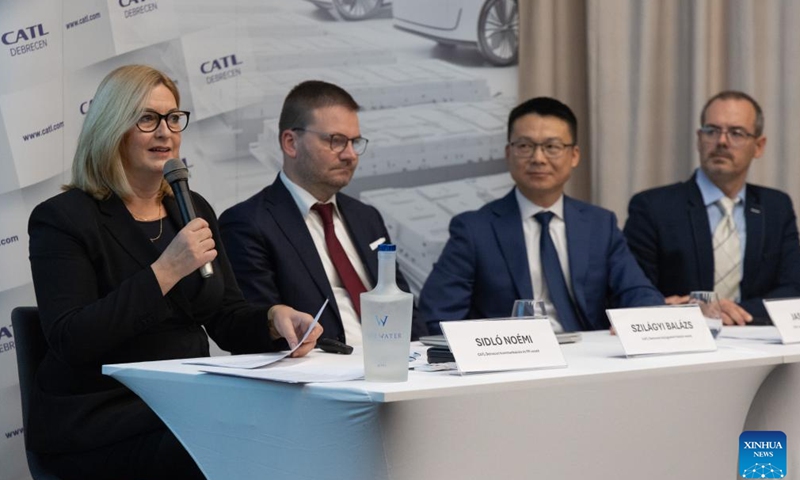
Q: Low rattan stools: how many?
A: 0